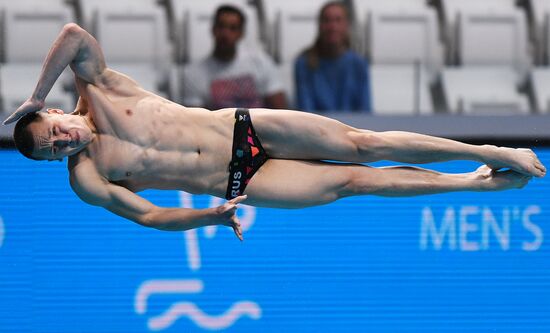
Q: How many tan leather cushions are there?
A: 0